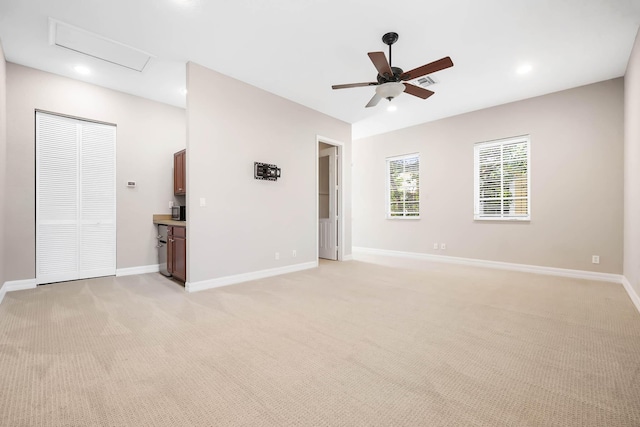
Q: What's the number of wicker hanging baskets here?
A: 0